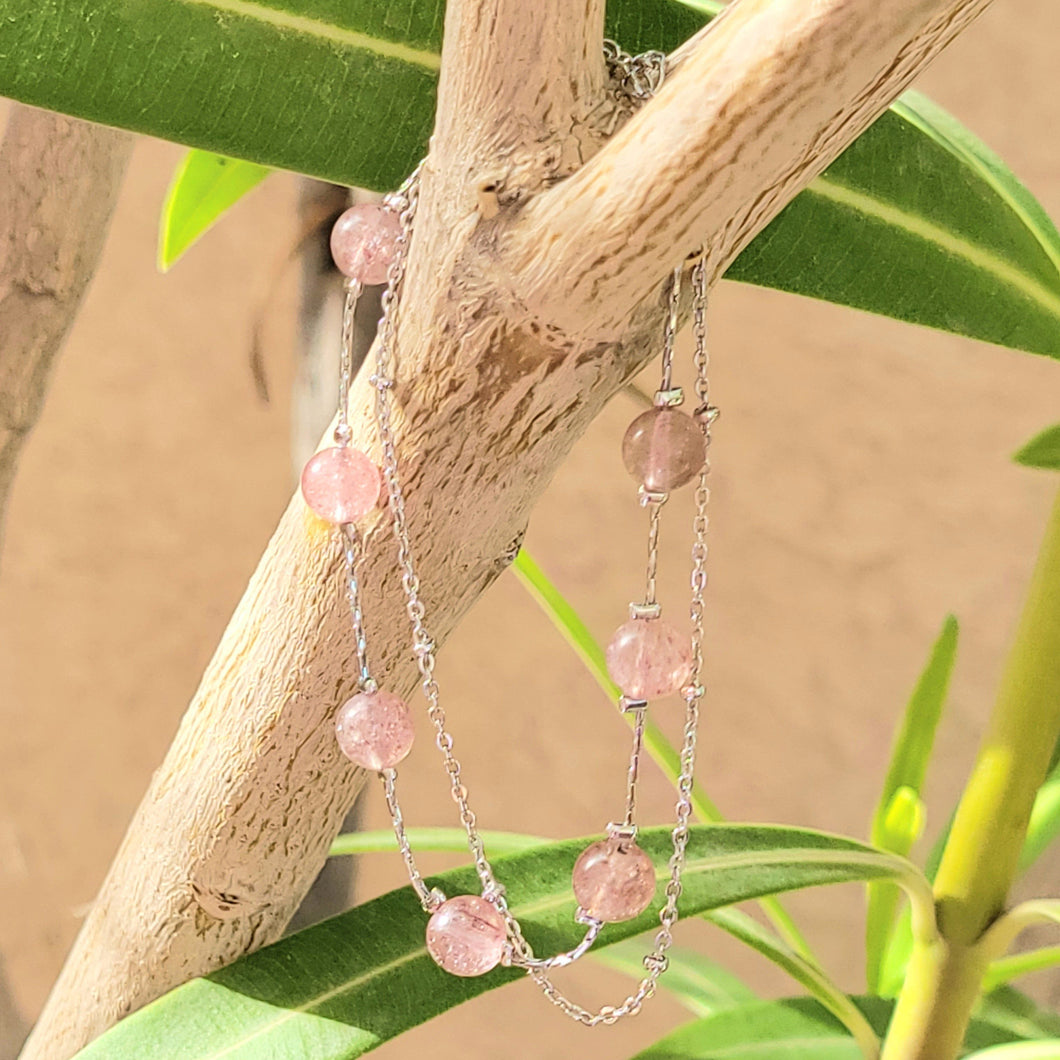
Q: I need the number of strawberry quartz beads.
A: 7